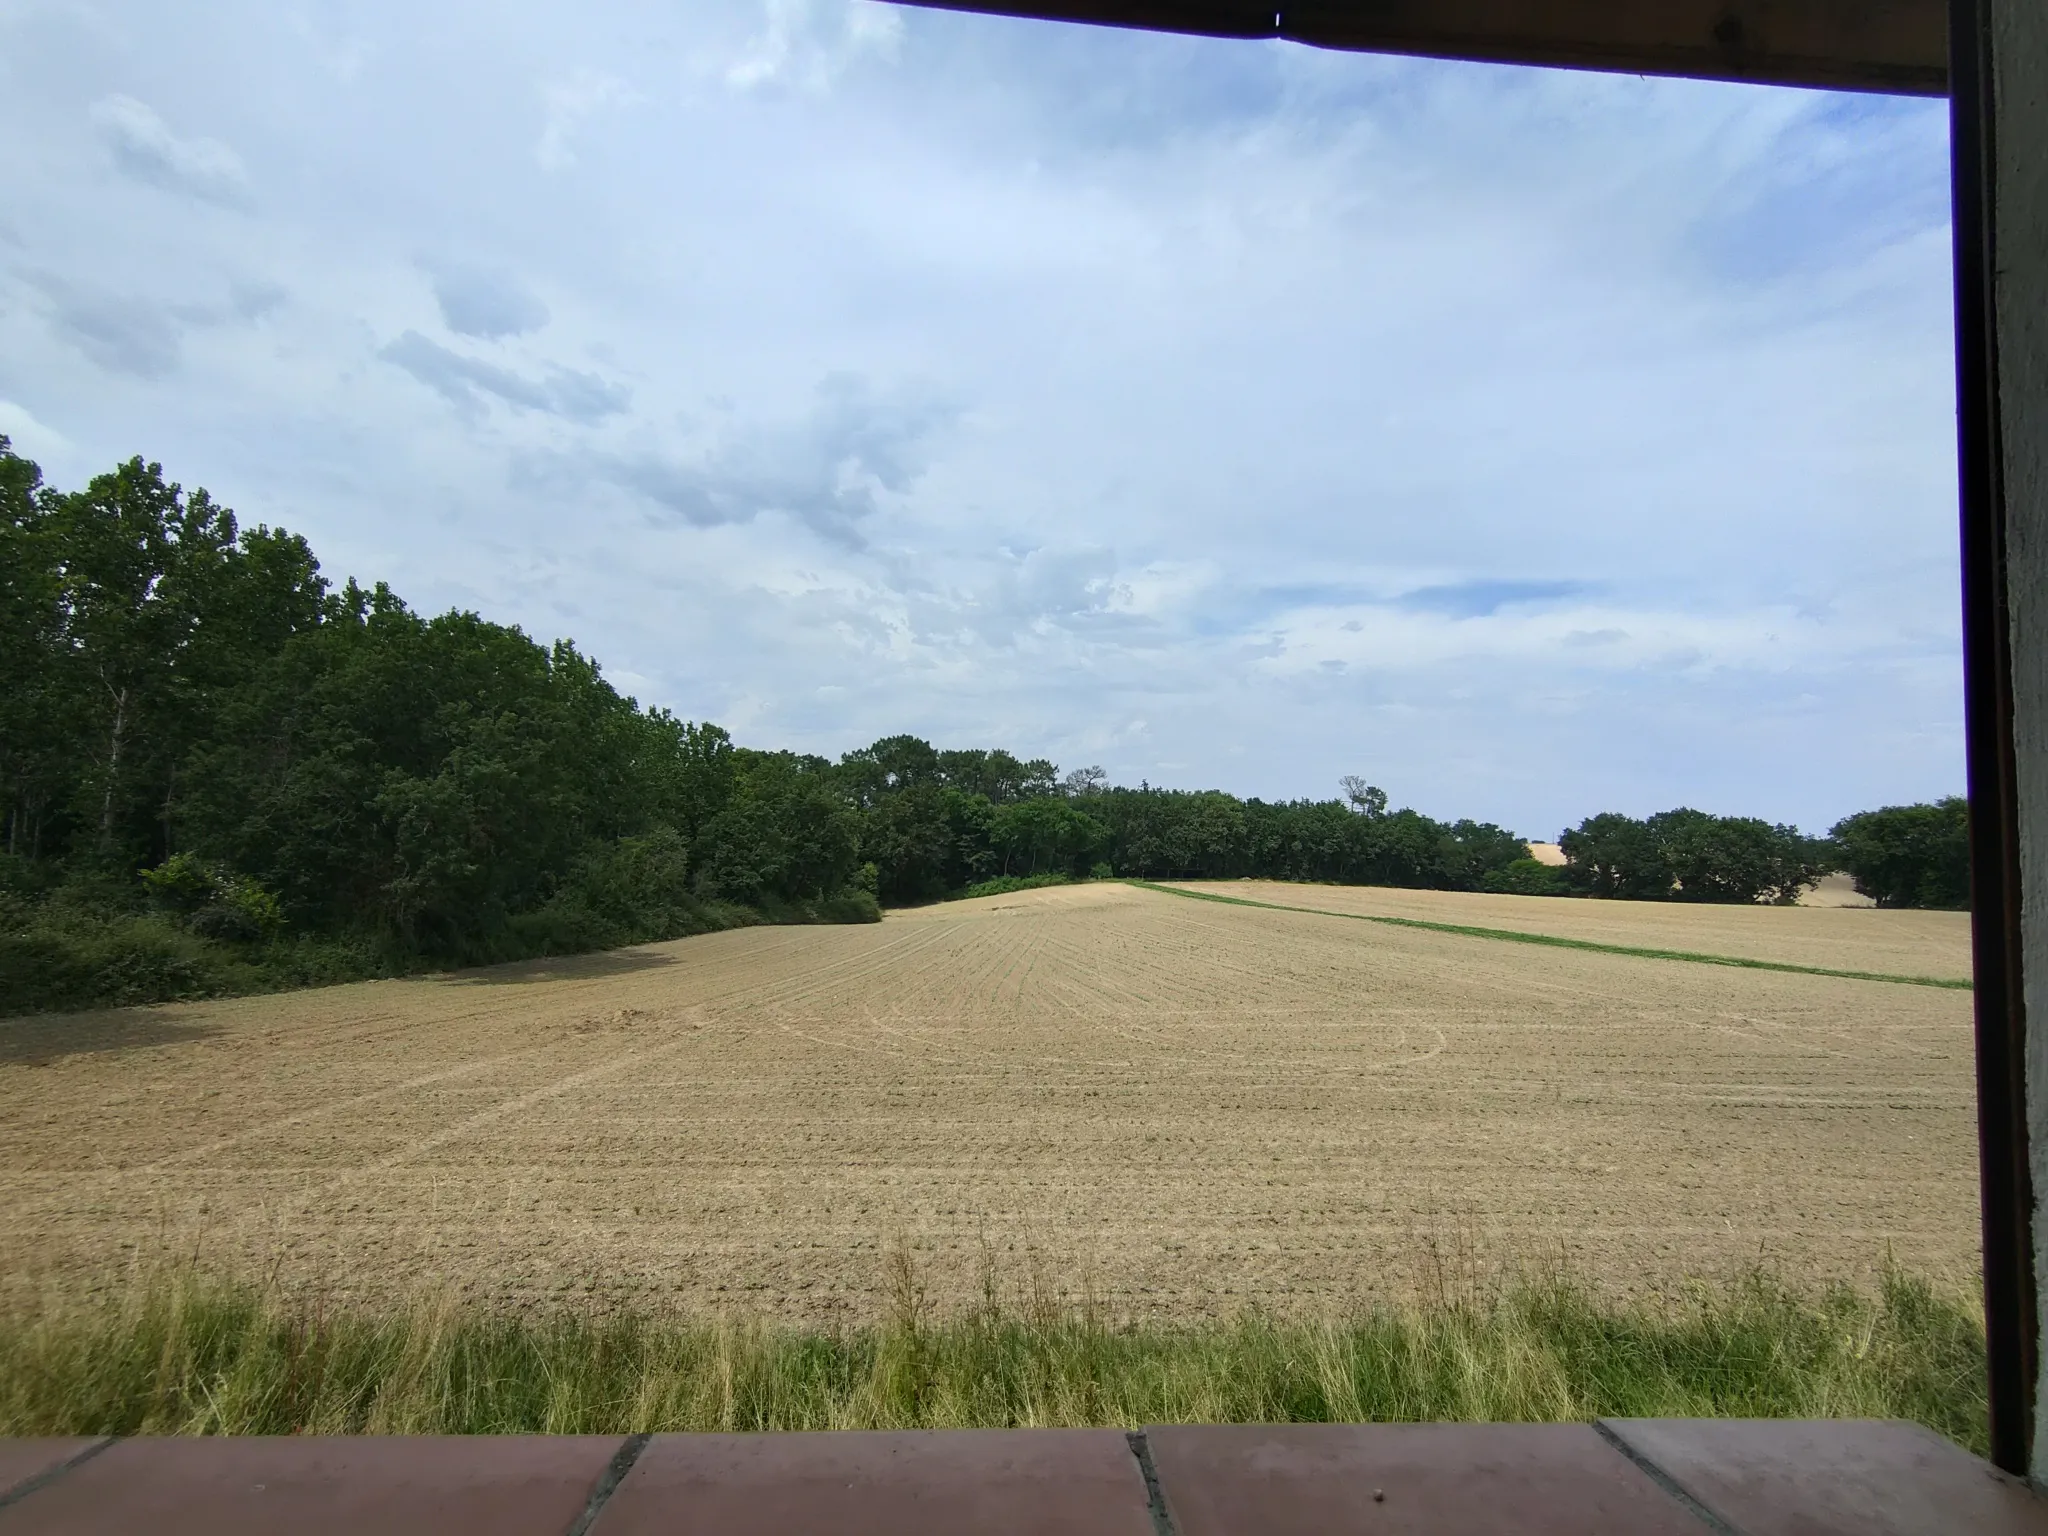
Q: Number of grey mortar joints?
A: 4